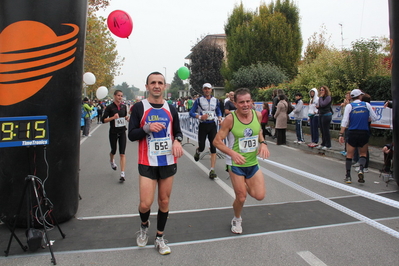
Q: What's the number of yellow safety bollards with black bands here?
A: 0